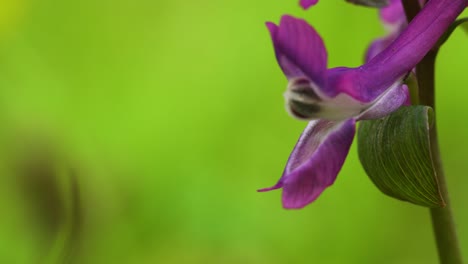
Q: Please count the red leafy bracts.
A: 0